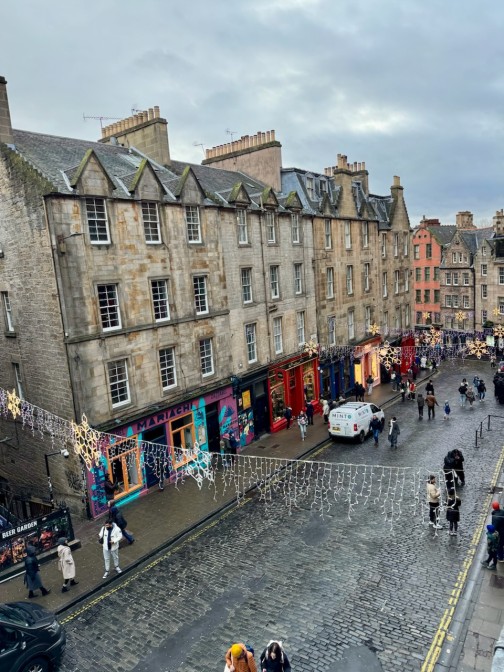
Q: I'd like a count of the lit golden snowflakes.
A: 11